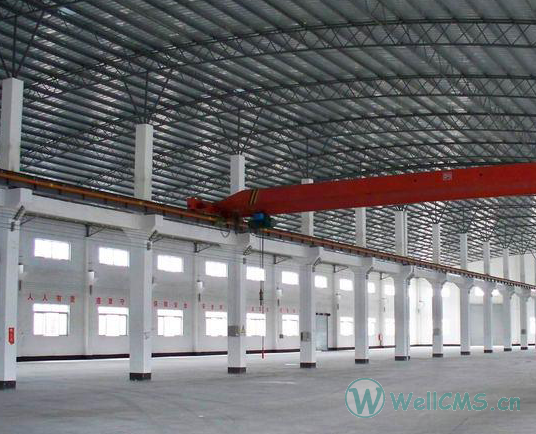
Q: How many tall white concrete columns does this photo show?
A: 11